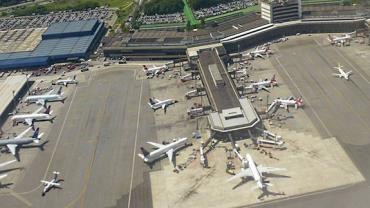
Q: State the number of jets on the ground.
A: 15